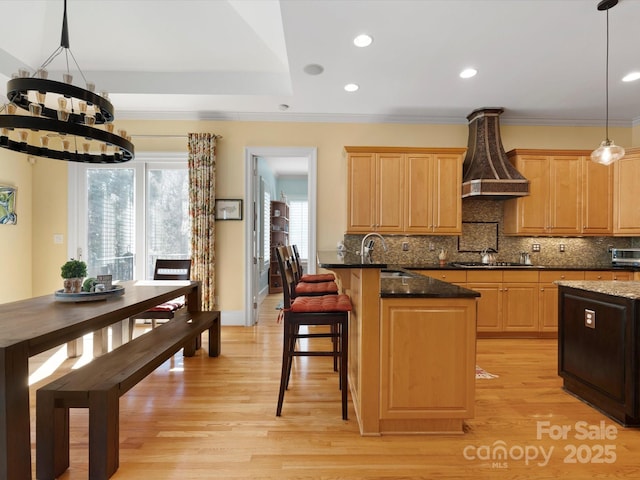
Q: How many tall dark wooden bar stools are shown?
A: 3